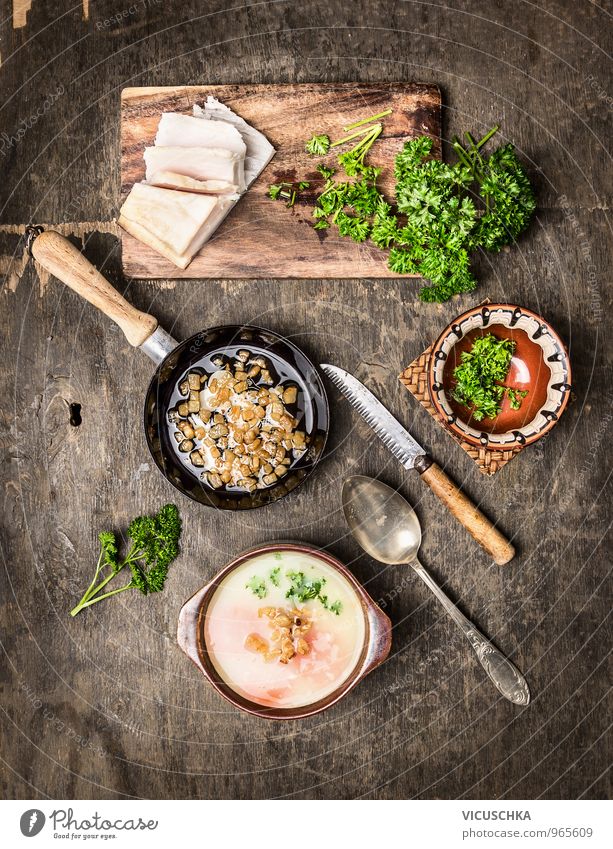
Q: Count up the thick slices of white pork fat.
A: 3